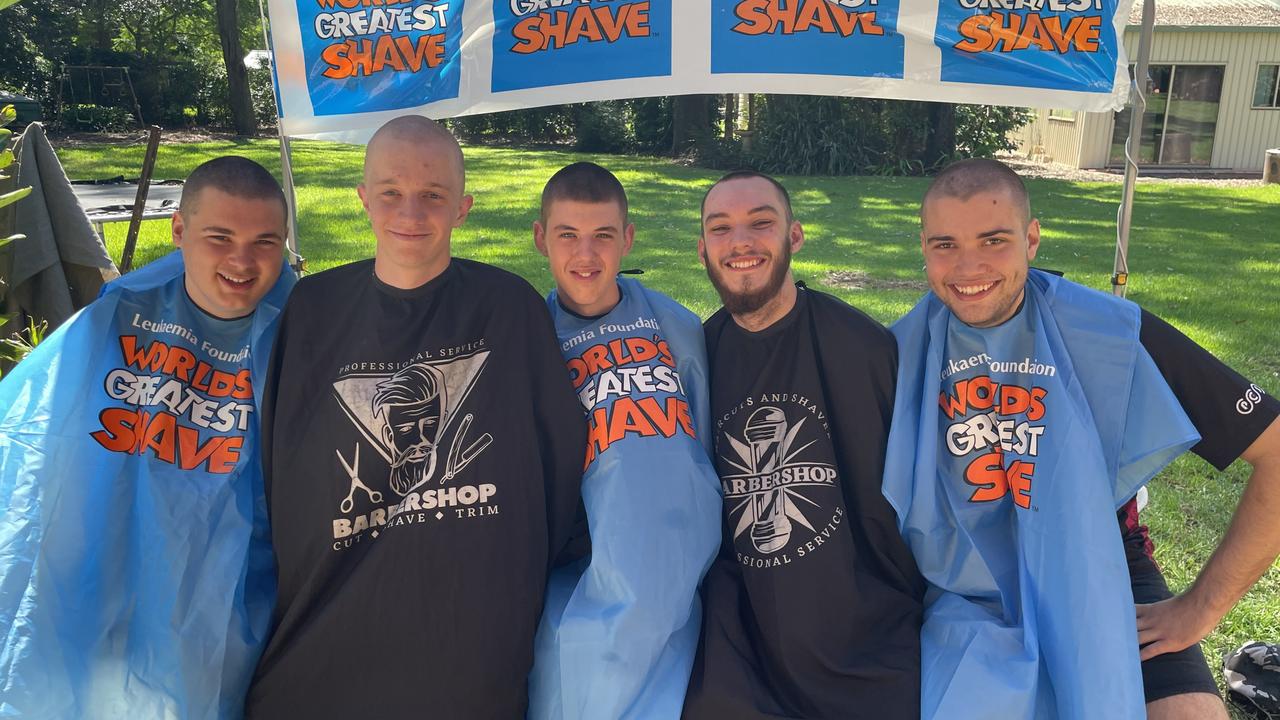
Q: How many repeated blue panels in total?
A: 4